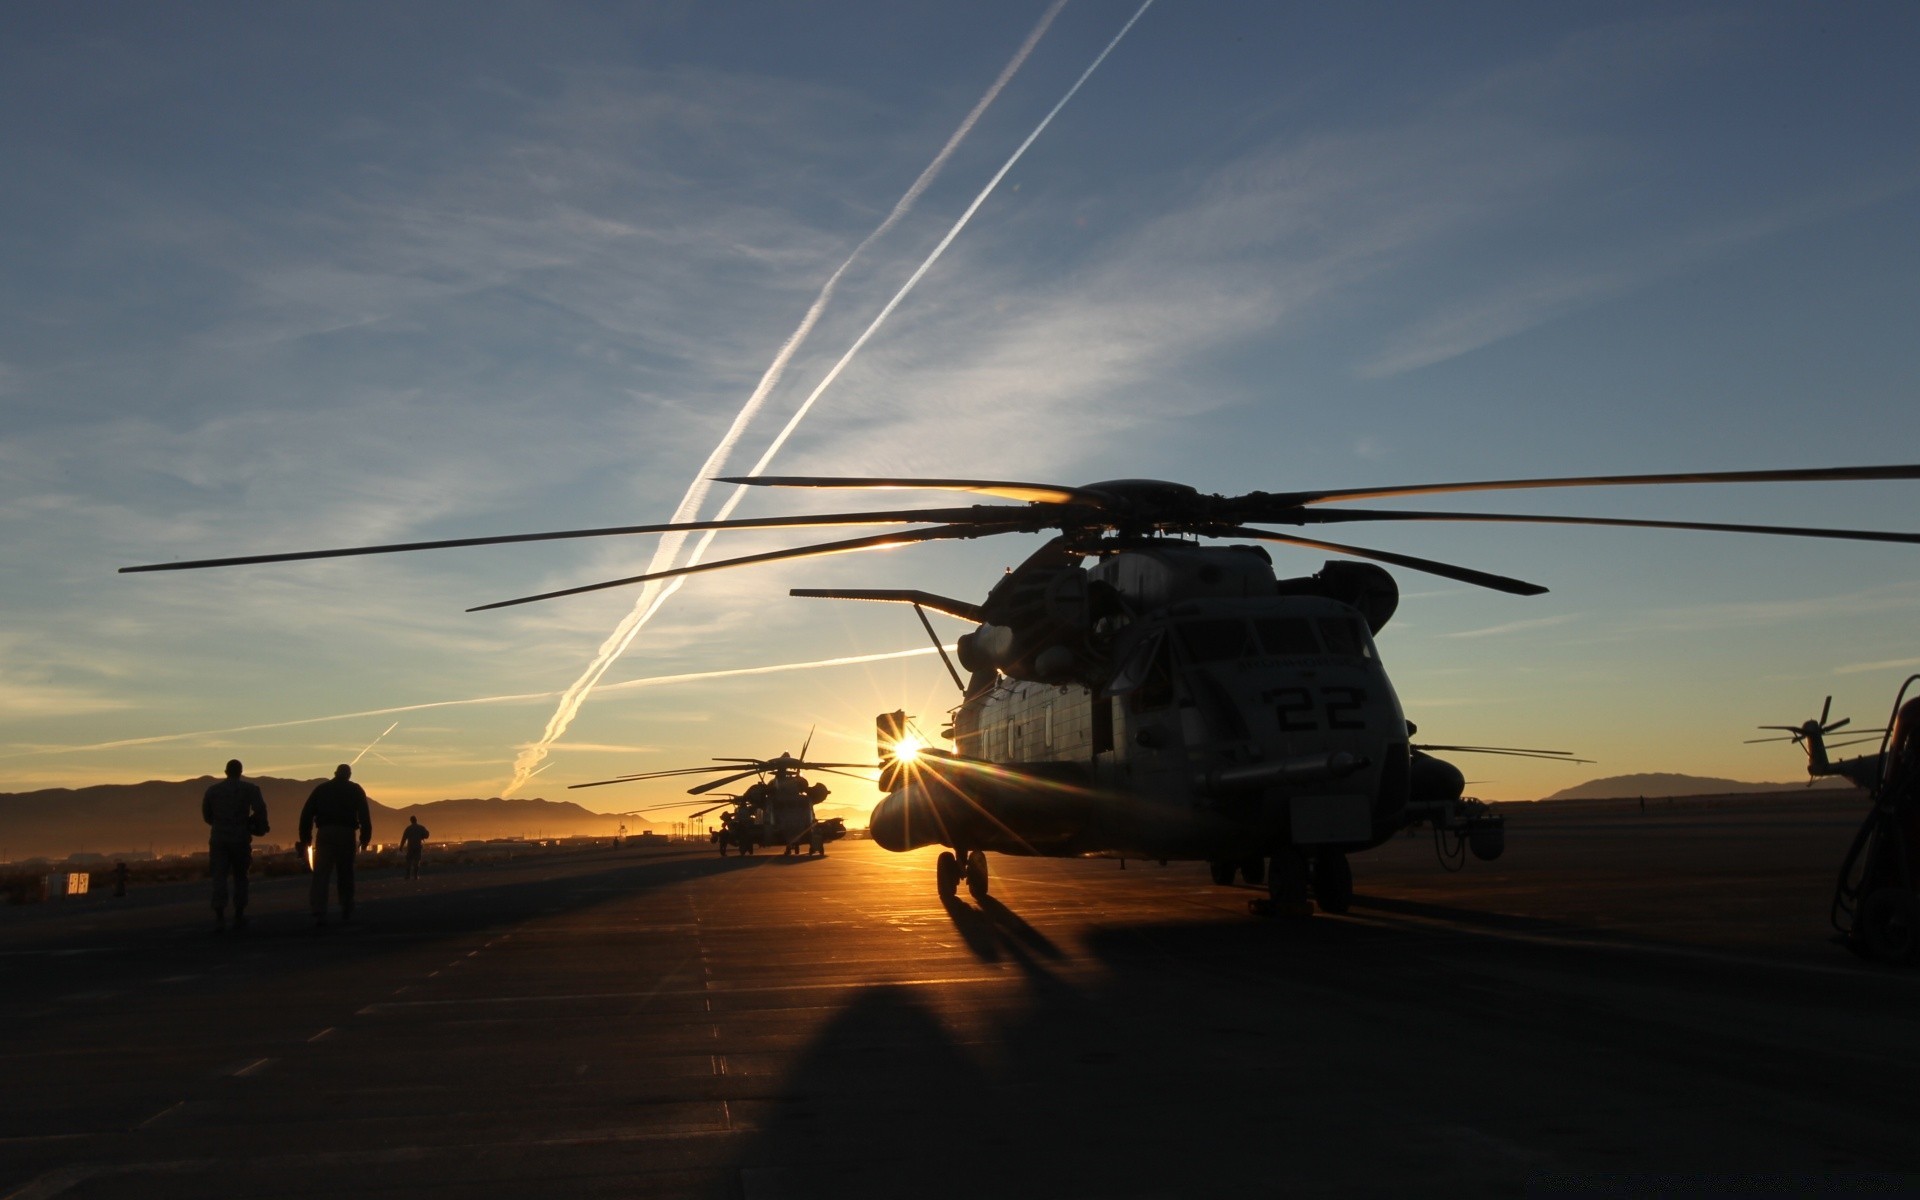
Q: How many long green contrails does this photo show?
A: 0